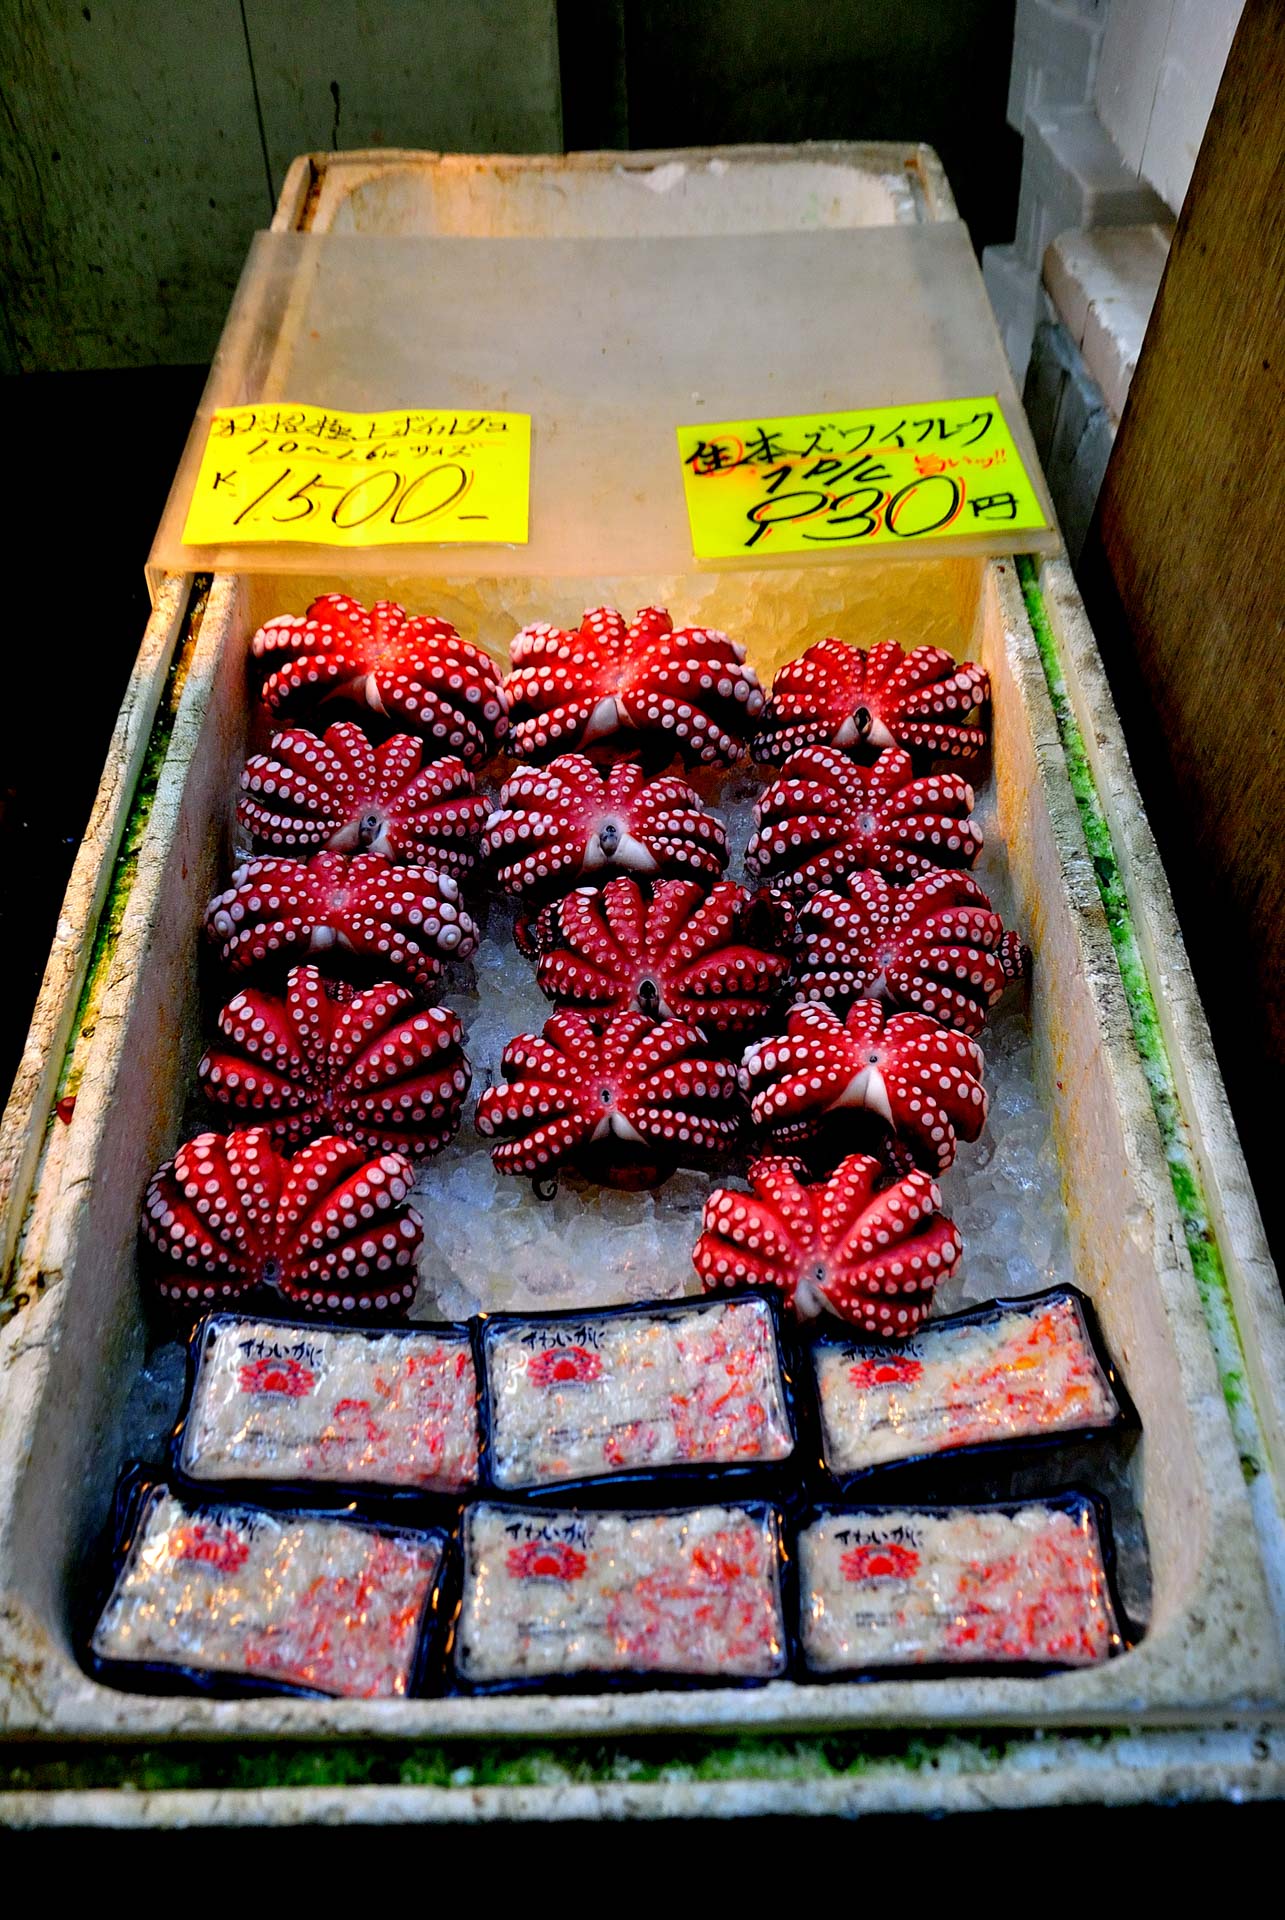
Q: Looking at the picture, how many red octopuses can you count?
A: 14